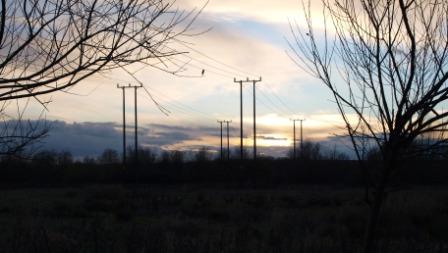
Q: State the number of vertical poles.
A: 8